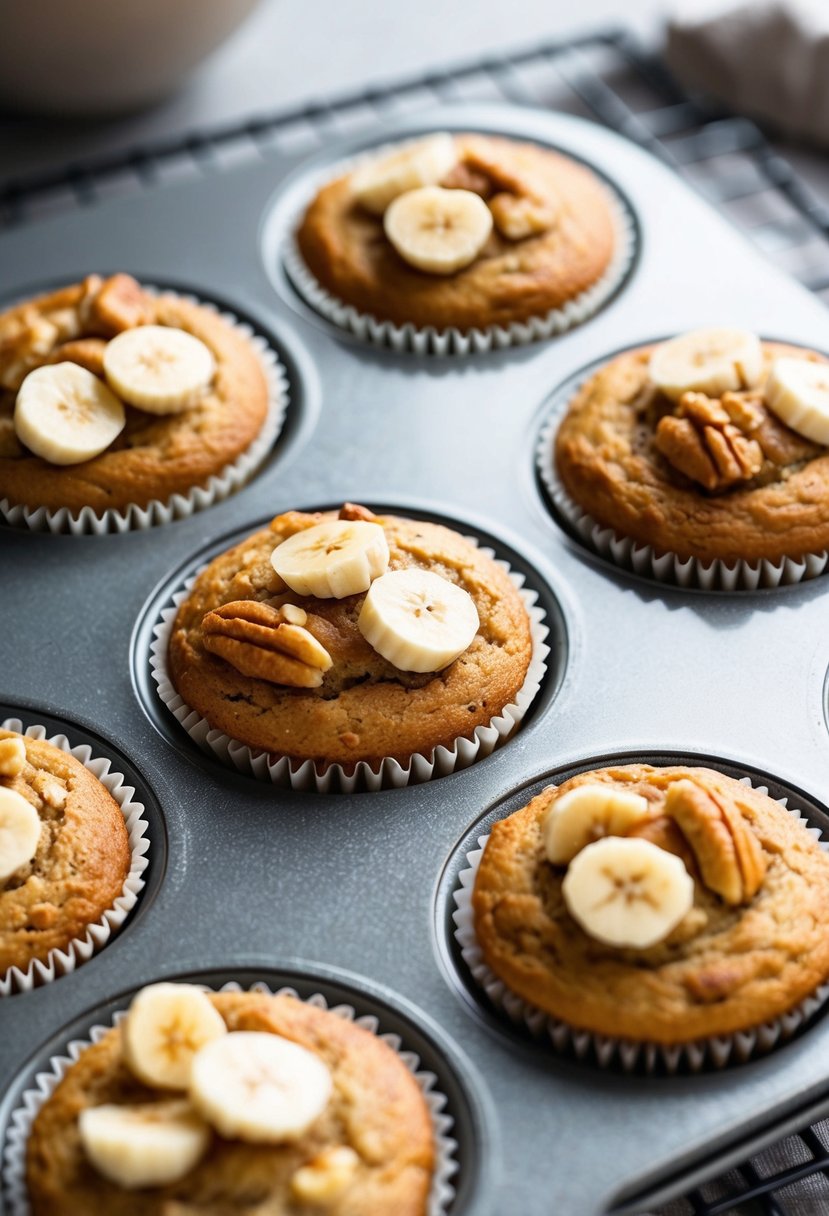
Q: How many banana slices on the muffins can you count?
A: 14